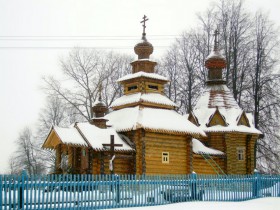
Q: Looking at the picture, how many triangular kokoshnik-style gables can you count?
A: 3